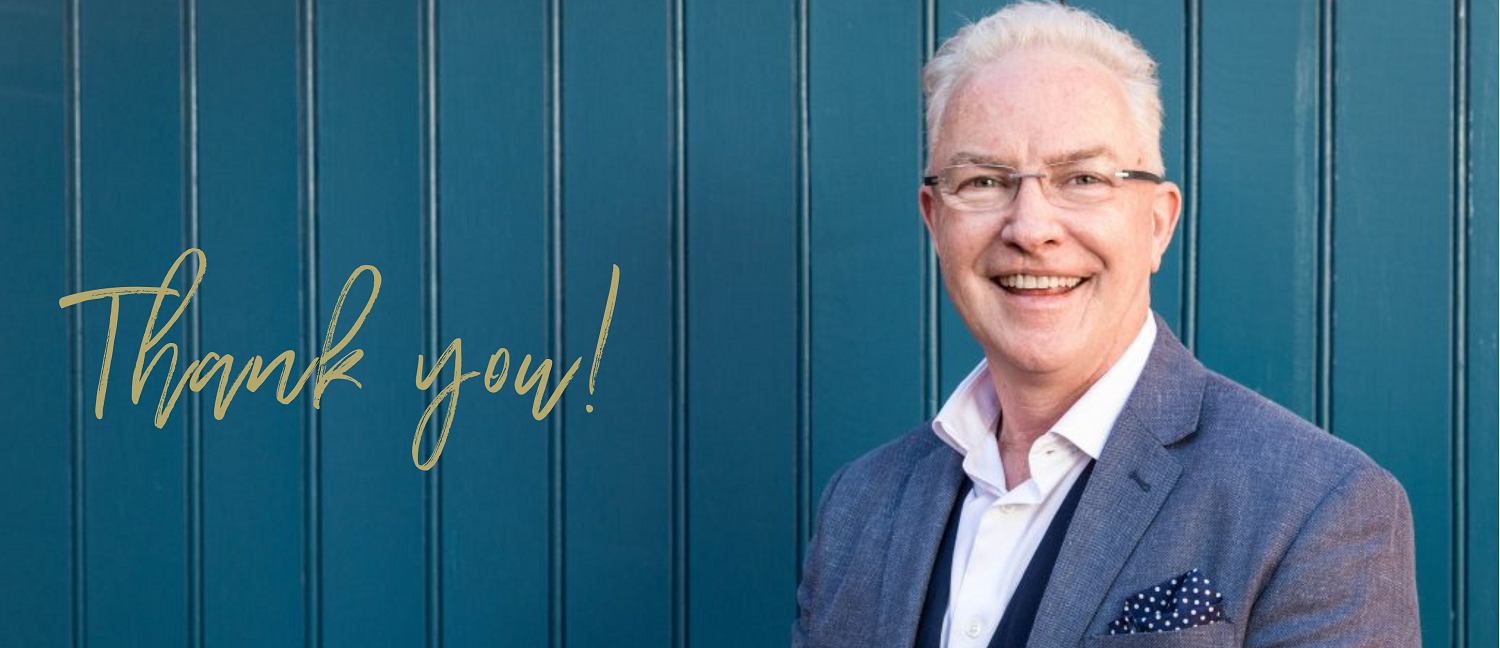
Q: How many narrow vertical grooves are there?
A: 11